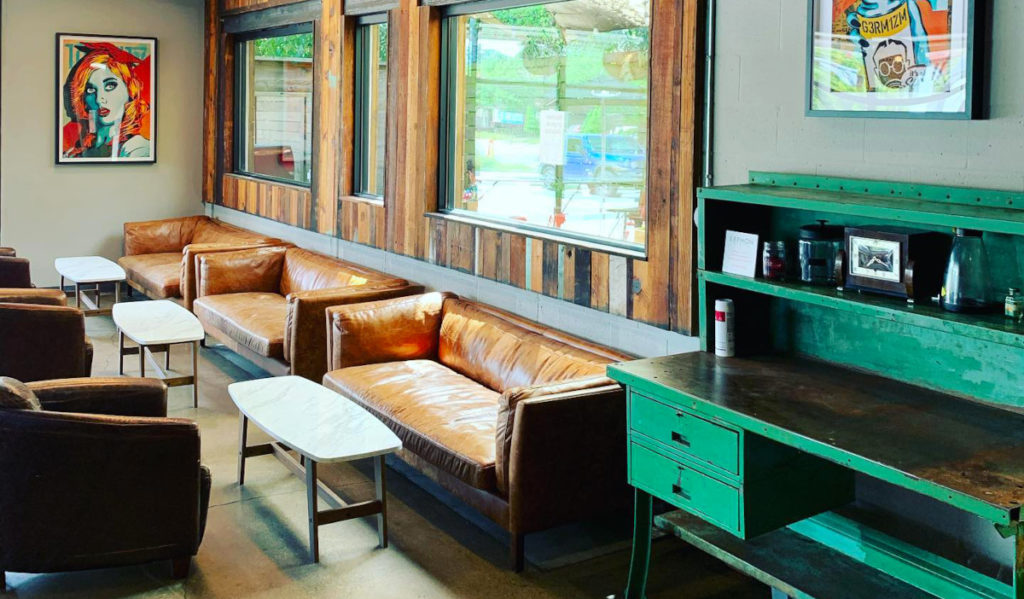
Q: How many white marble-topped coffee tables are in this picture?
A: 3